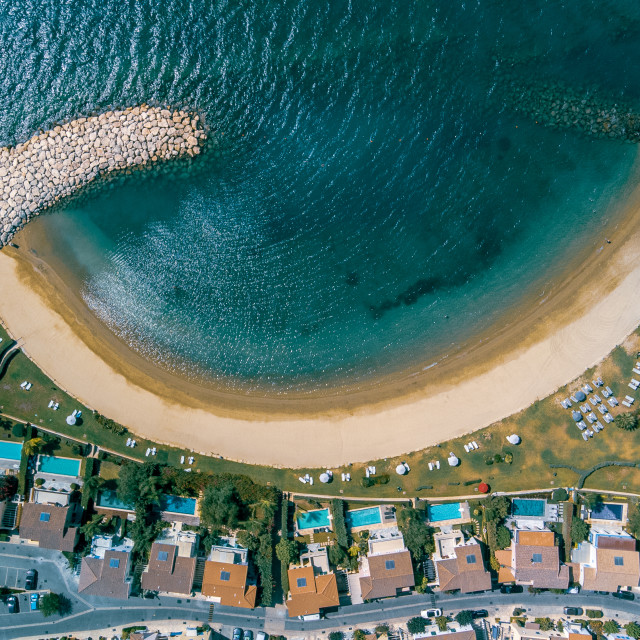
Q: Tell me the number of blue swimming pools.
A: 9